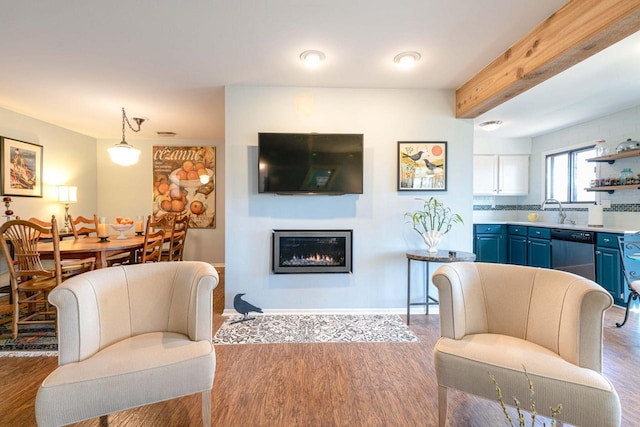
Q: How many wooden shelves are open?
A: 2